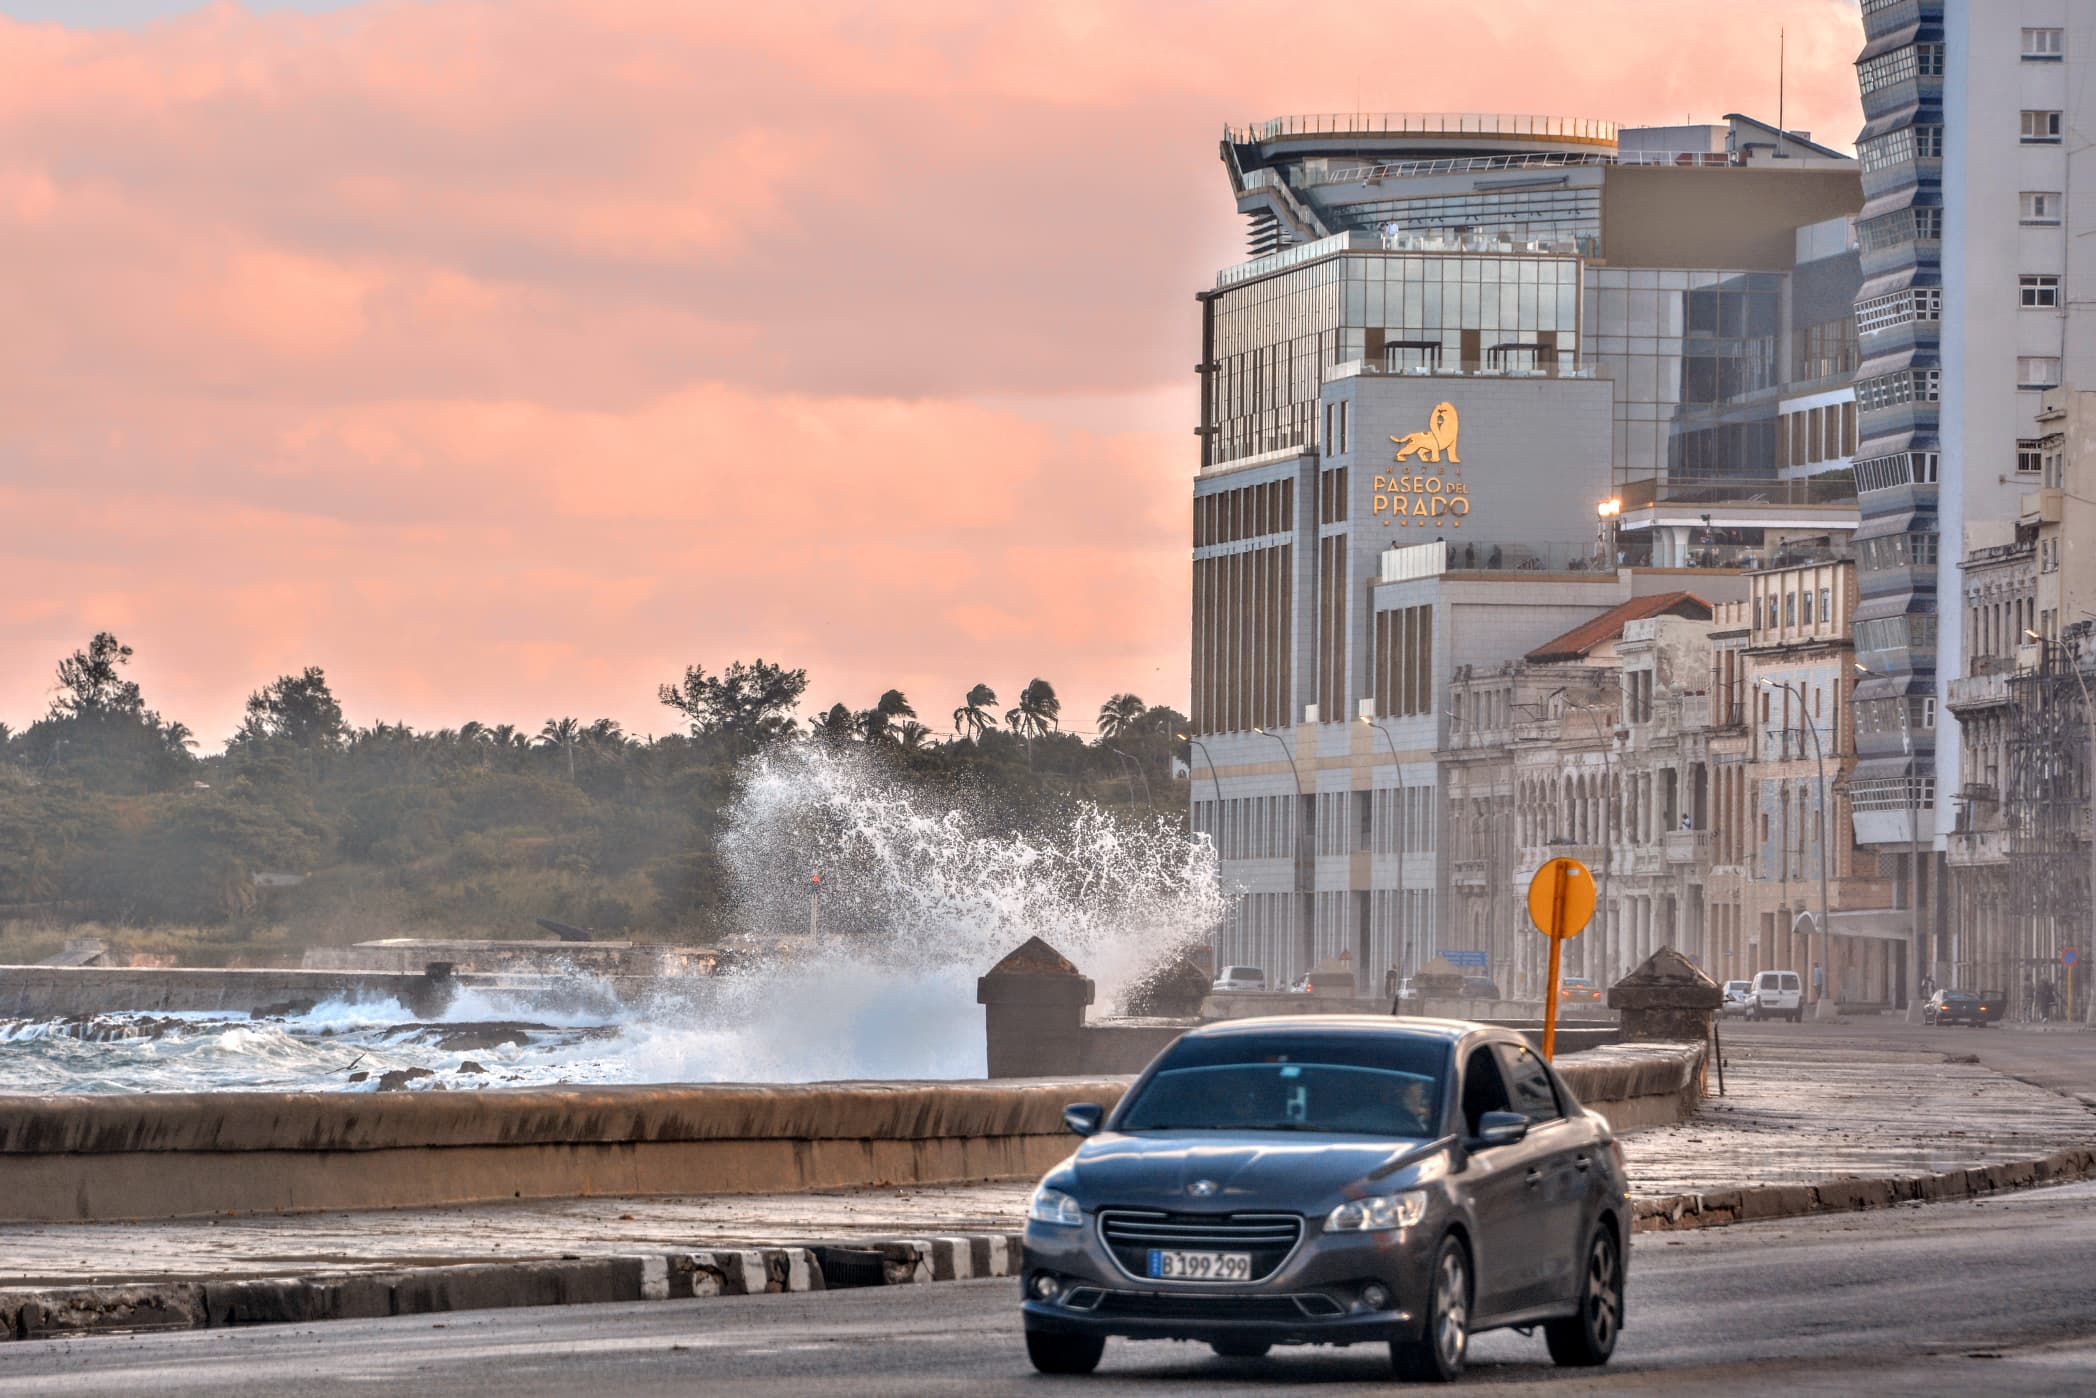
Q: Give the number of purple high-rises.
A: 0